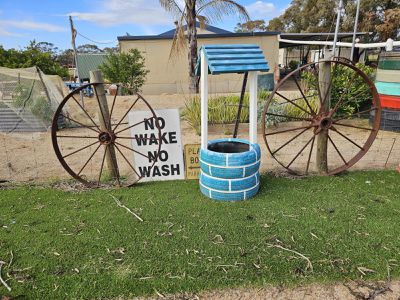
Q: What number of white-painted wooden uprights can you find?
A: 2